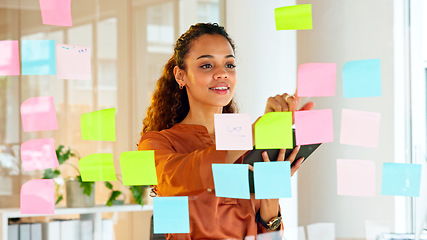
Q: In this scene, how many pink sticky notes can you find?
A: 11